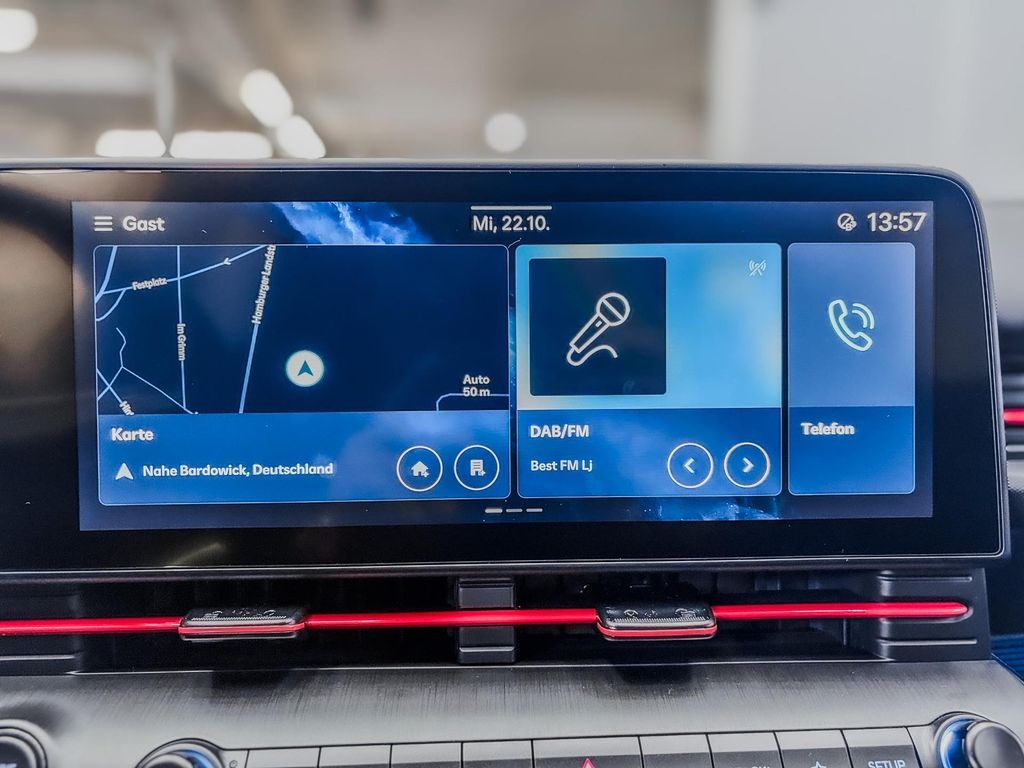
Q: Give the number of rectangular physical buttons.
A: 9